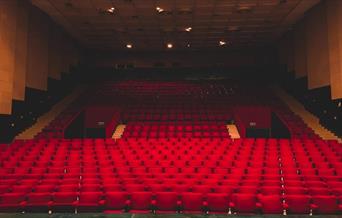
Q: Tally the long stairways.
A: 2